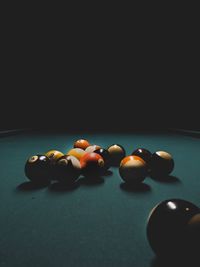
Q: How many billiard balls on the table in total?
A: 13